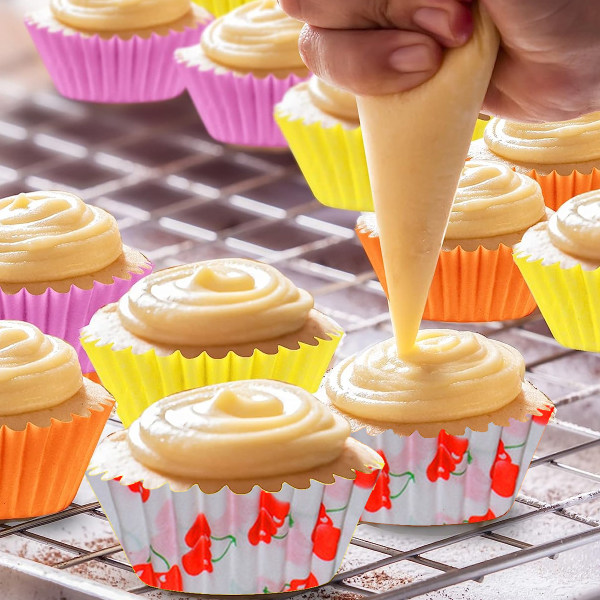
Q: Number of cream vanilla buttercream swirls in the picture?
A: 11